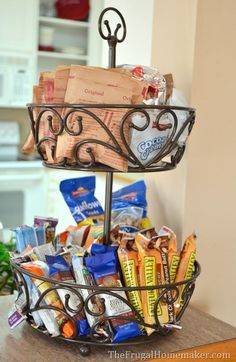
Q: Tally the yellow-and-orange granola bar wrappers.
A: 4